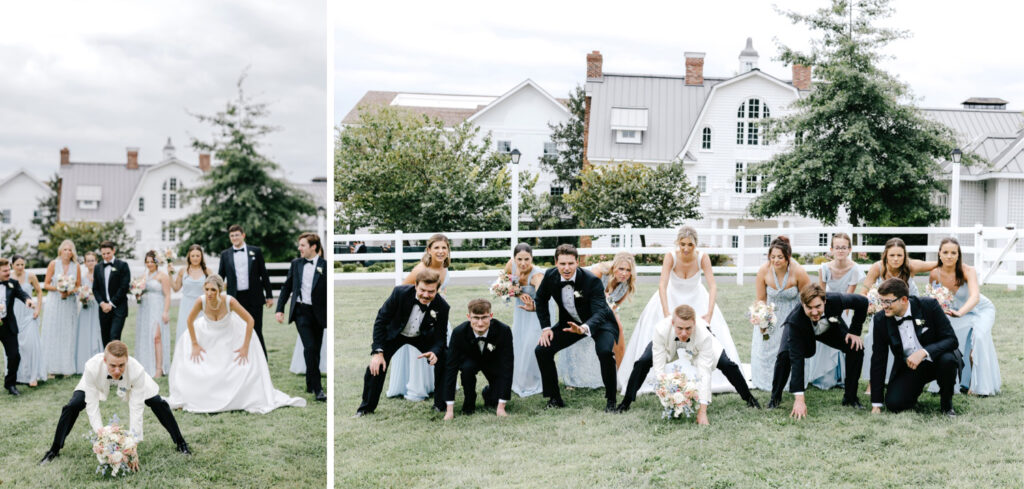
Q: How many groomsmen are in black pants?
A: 5